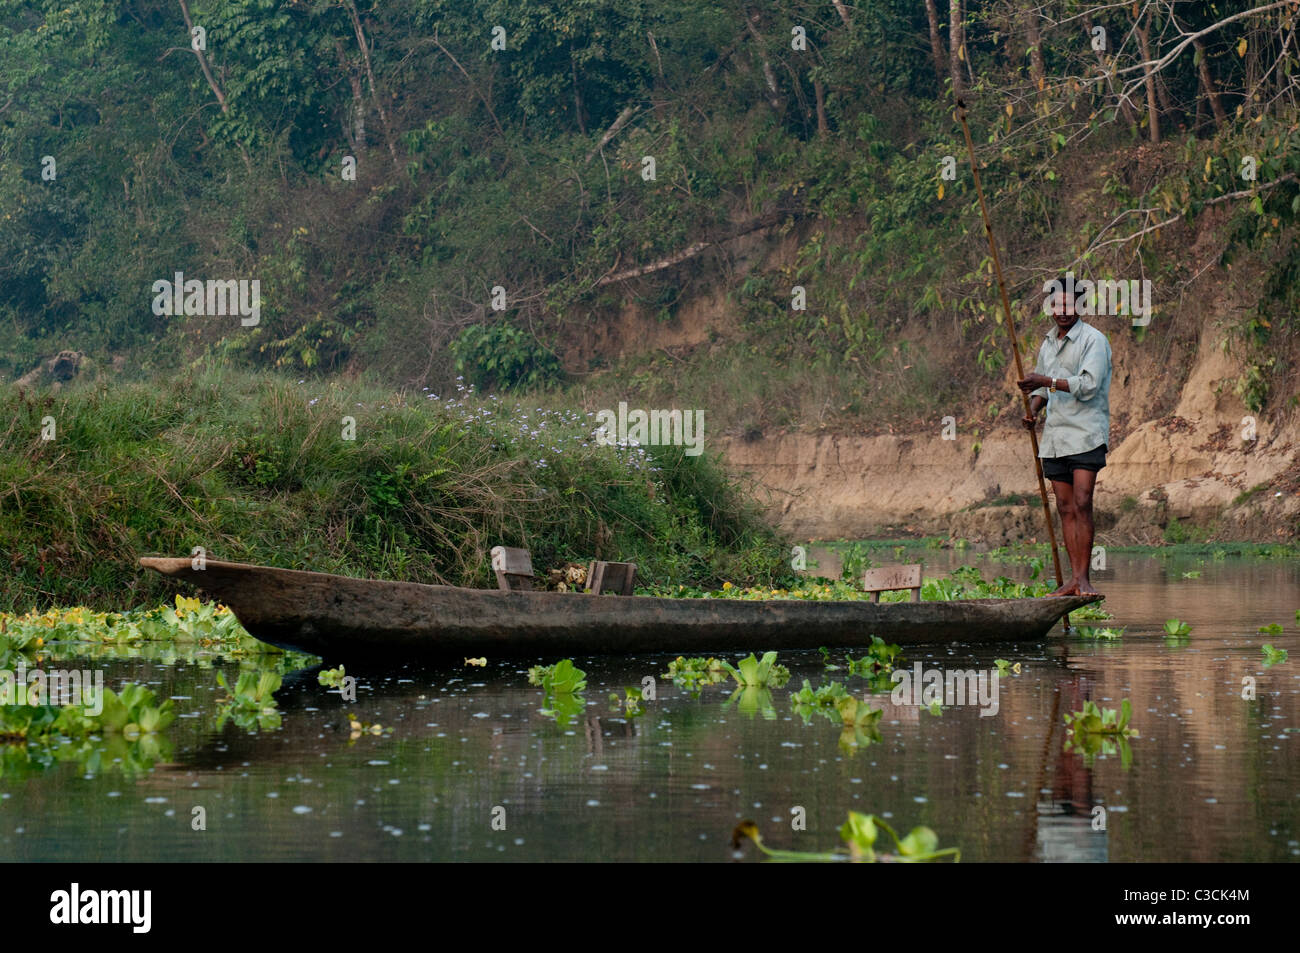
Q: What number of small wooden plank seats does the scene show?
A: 3